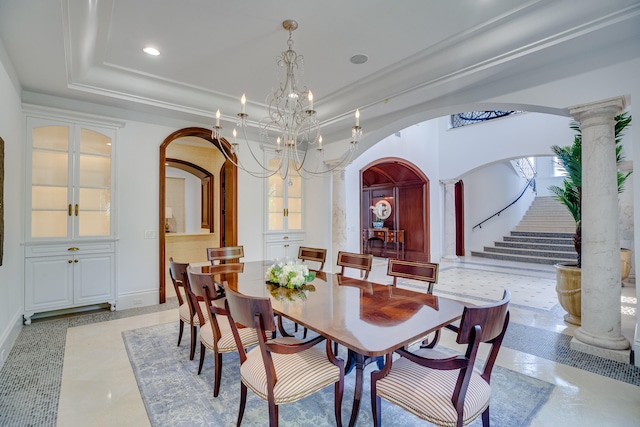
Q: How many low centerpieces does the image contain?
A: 1